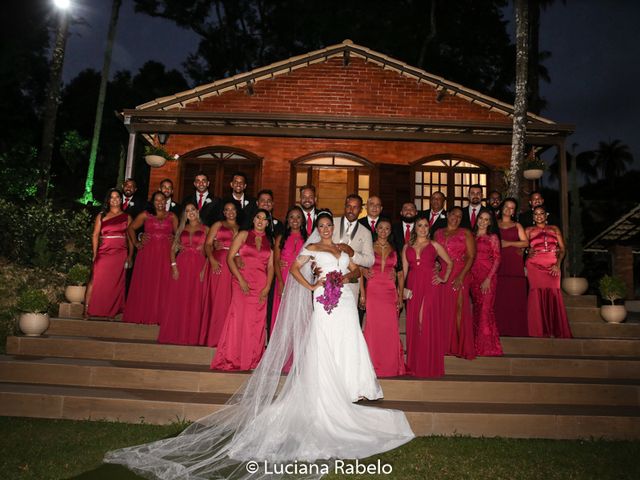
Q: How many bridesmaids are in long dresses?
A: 12